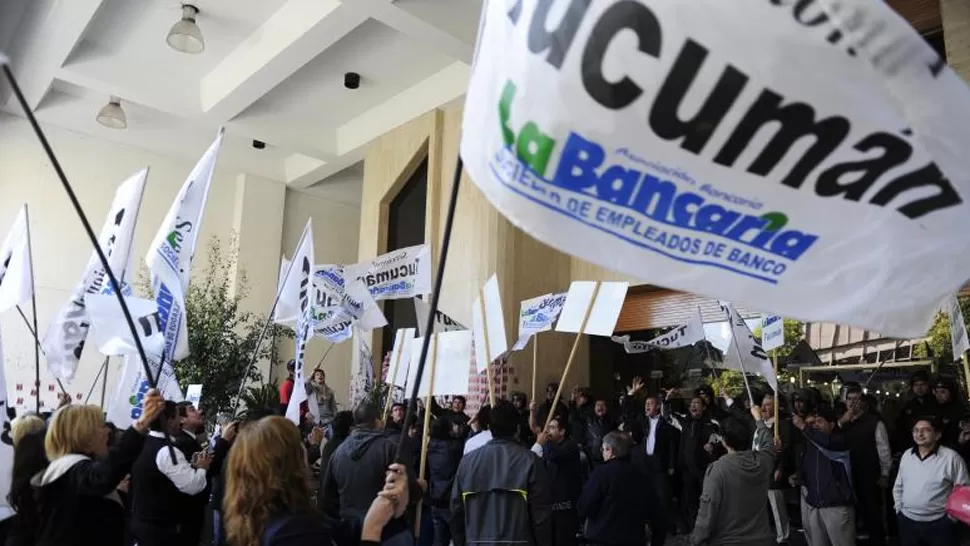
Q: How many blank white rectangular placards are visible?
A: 4